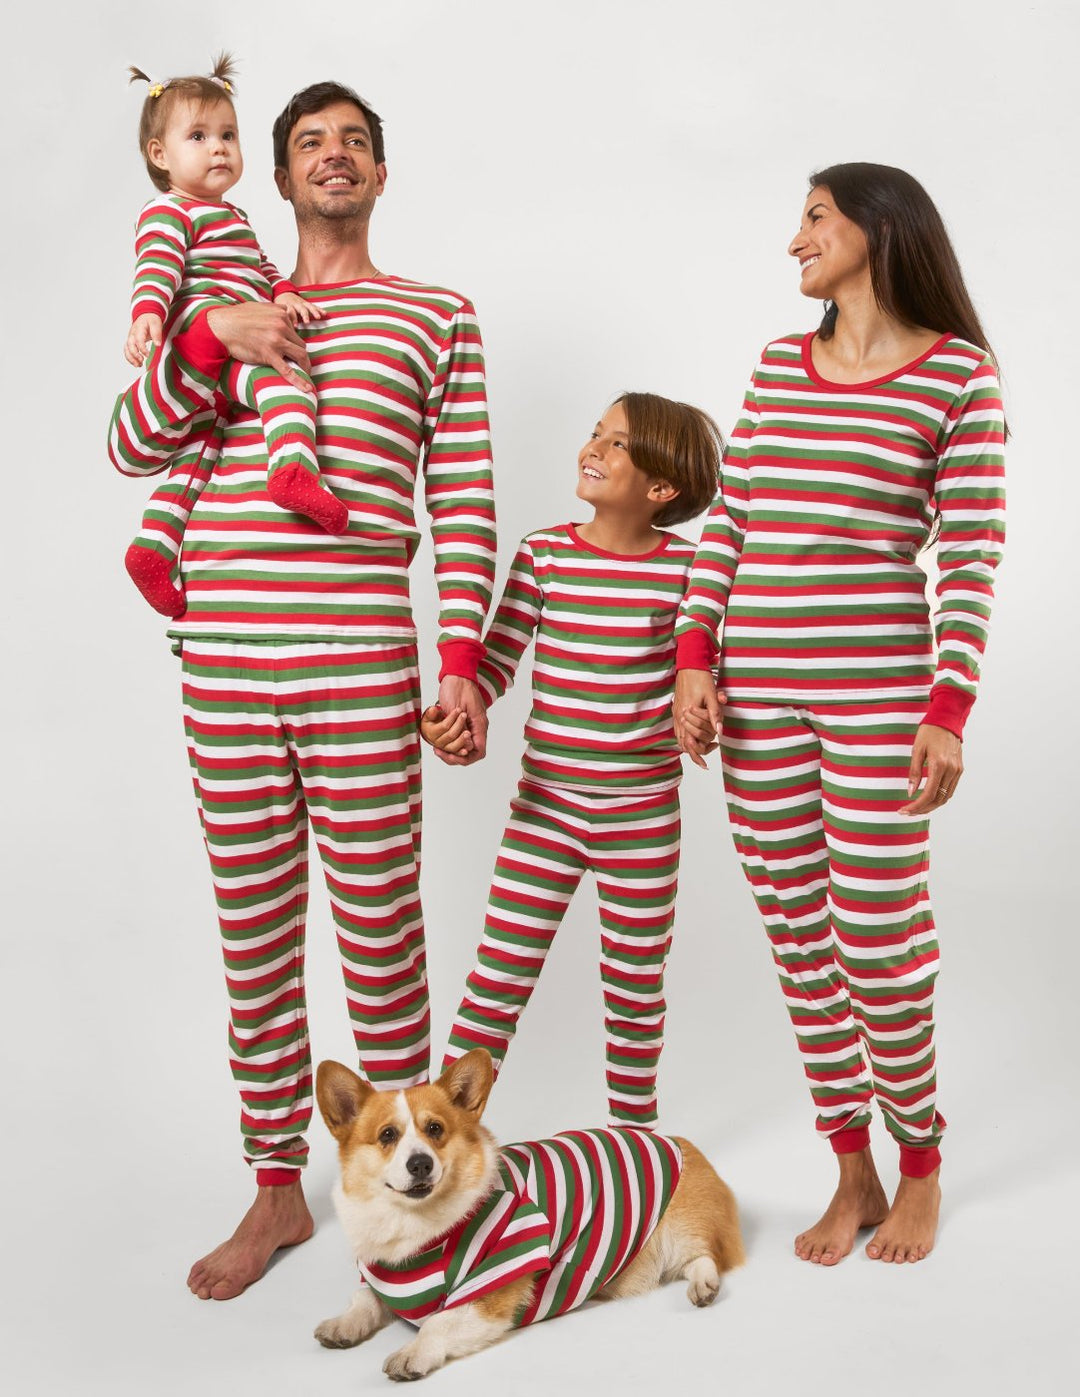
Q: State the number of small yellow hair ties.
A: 2